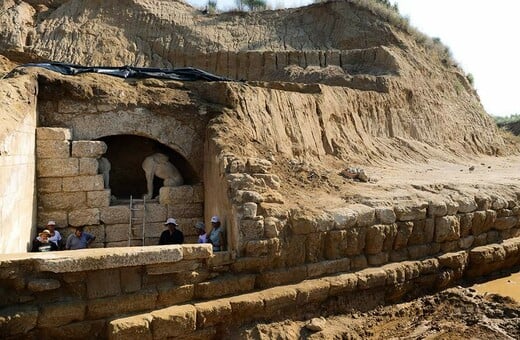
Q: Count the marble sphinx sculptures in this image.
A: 2